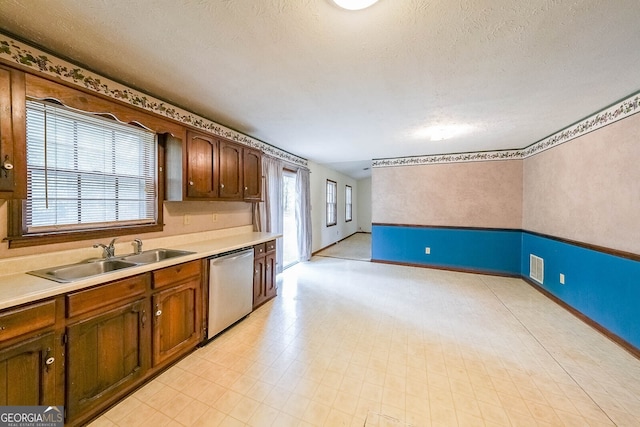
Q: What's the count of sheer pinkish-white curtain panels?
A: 2